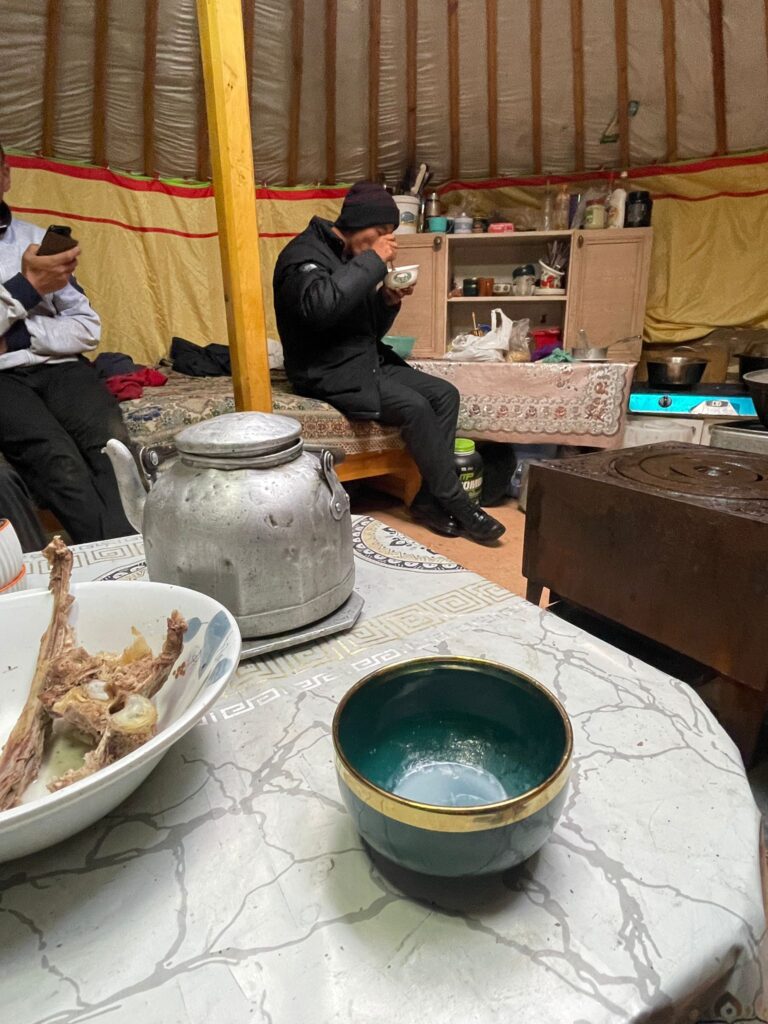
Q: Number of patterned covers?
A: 3